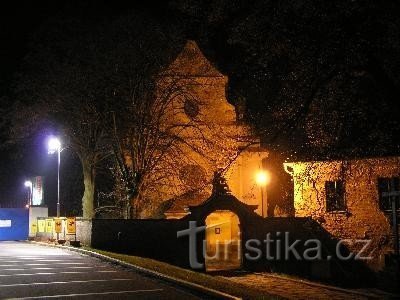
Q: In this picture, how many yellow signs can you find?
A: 5